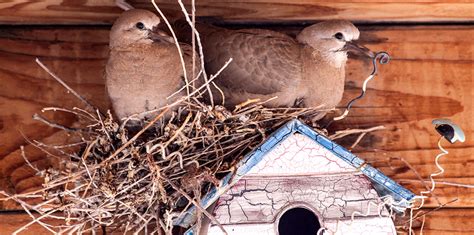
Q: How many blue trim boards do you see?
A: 2